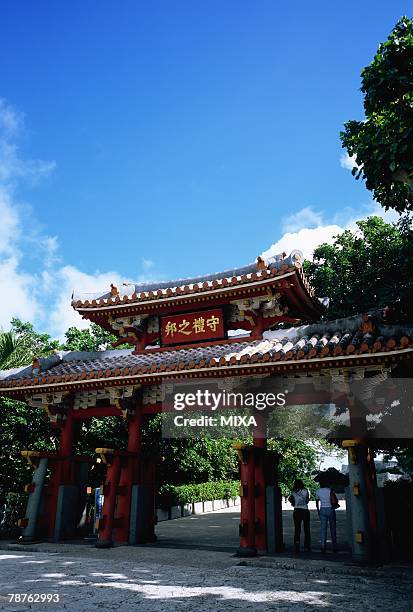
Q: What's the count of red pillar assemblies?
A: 4